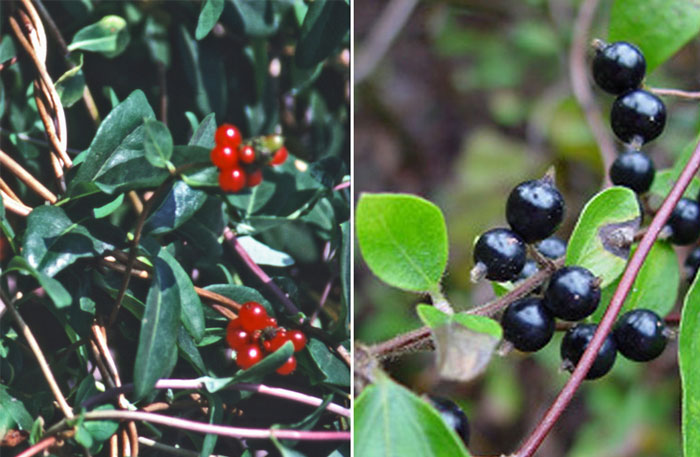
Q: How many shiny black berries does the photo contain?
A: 14